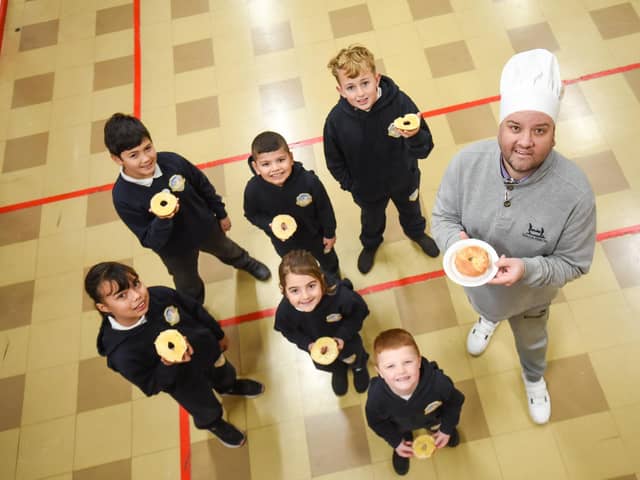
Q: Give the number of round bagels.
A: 7